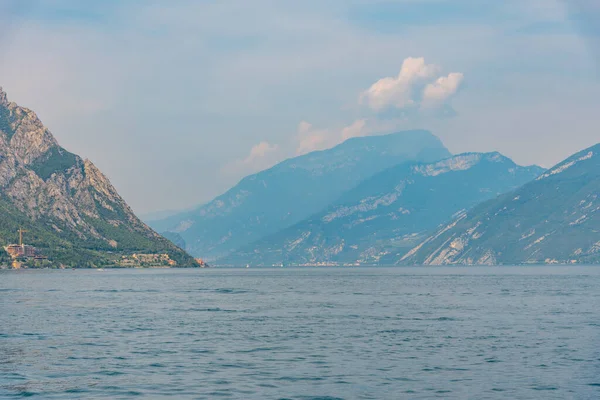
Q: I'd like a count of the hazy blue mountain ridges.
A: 3